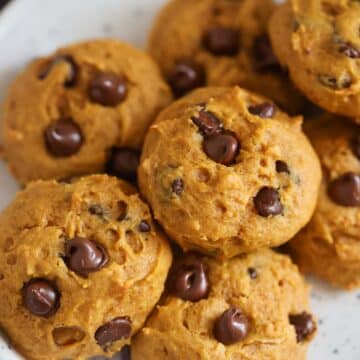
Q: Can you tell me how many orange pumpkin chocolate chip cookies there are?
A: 7